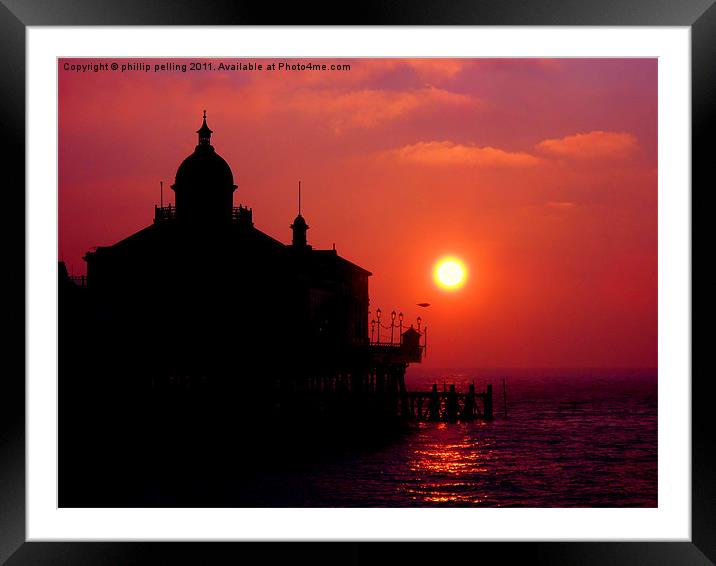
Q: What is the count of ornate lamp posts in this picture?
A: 5